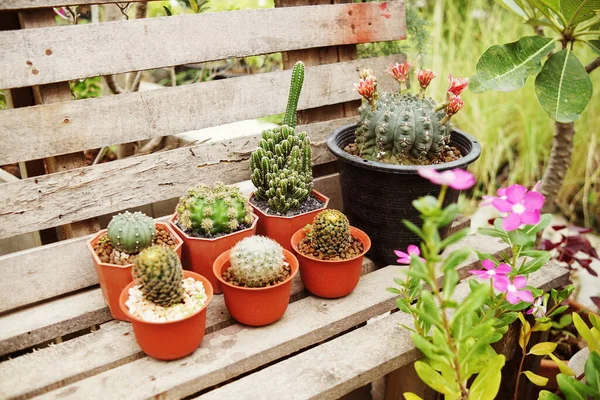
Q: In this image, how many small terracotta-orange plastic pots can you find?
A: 6